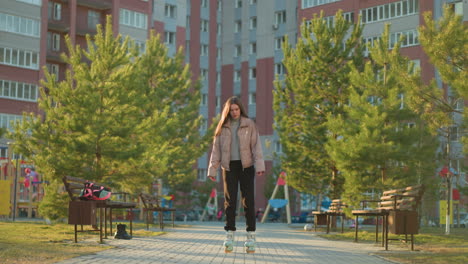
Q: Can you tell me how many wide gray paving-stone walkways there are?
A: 1